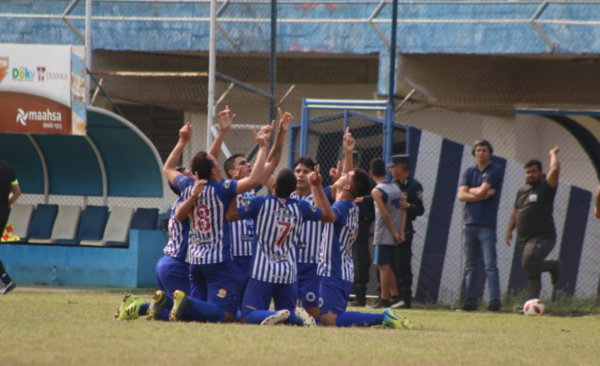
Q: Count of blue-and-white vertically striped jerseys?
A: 6